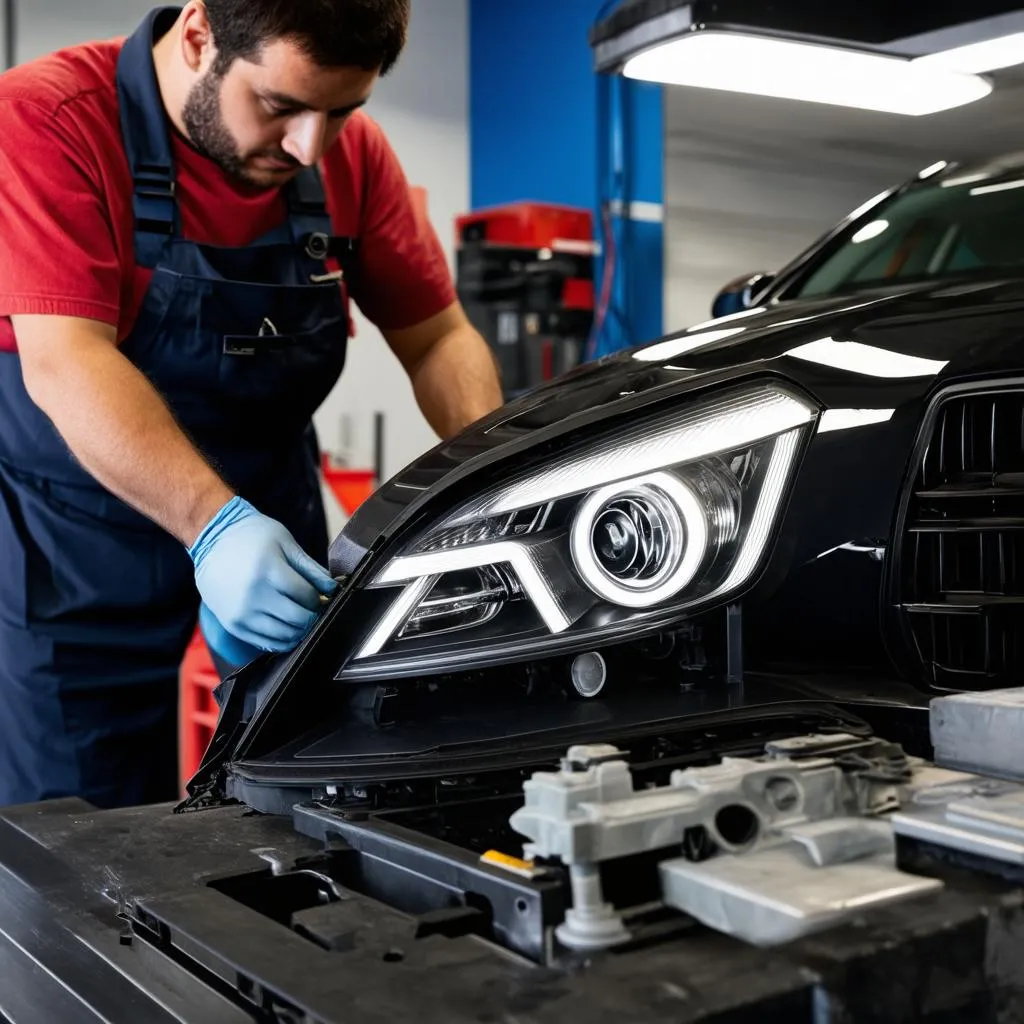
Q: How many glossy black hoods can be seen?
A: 1